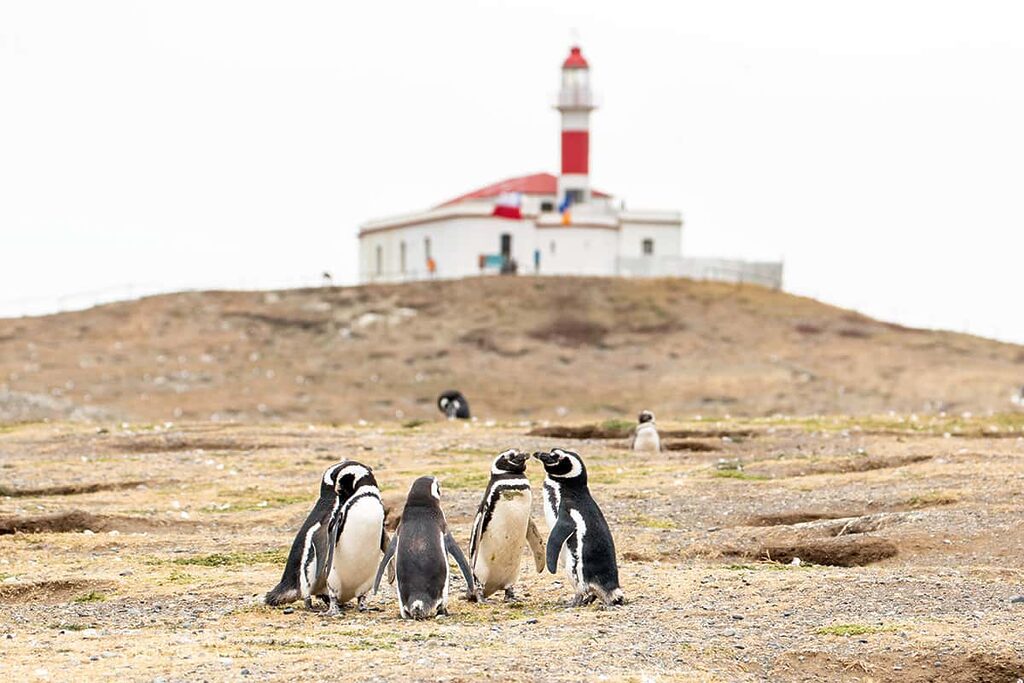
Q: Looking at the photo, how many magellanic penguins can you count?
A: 7